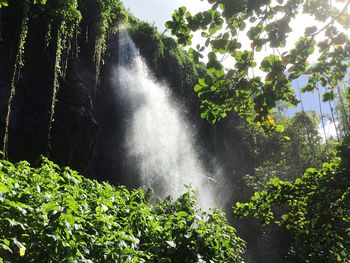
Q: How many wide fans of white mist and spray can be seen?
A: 1